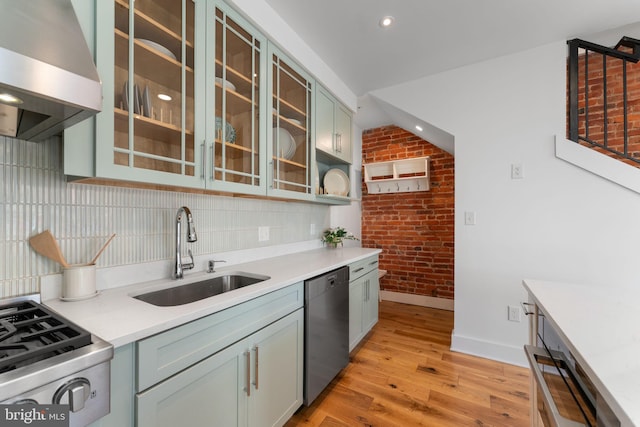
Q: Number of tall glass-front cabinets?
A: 3